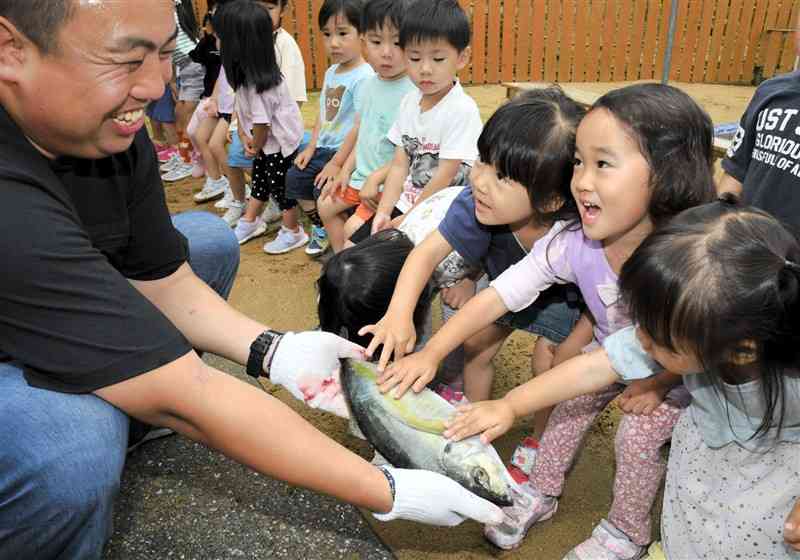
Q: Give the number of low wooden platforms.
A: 1